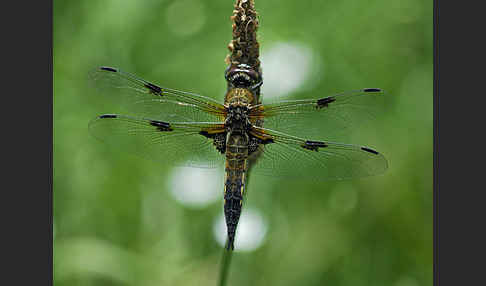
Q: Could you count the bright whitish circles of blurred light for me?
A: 3